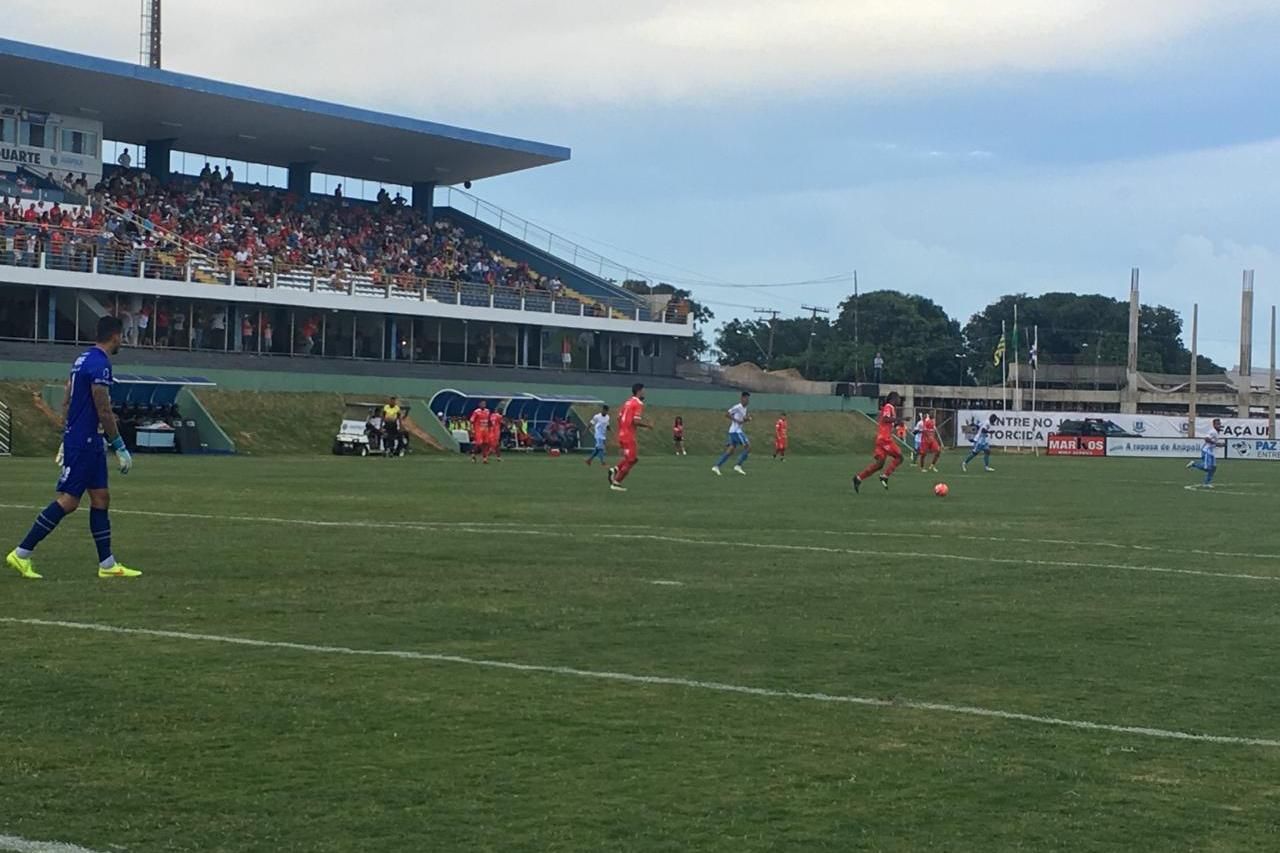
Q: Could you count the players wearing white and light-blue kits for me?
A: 5